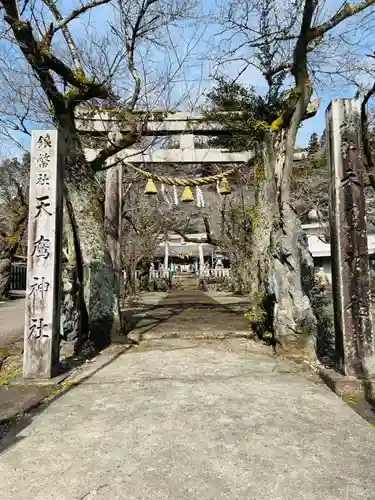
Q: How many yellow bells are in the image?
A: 3